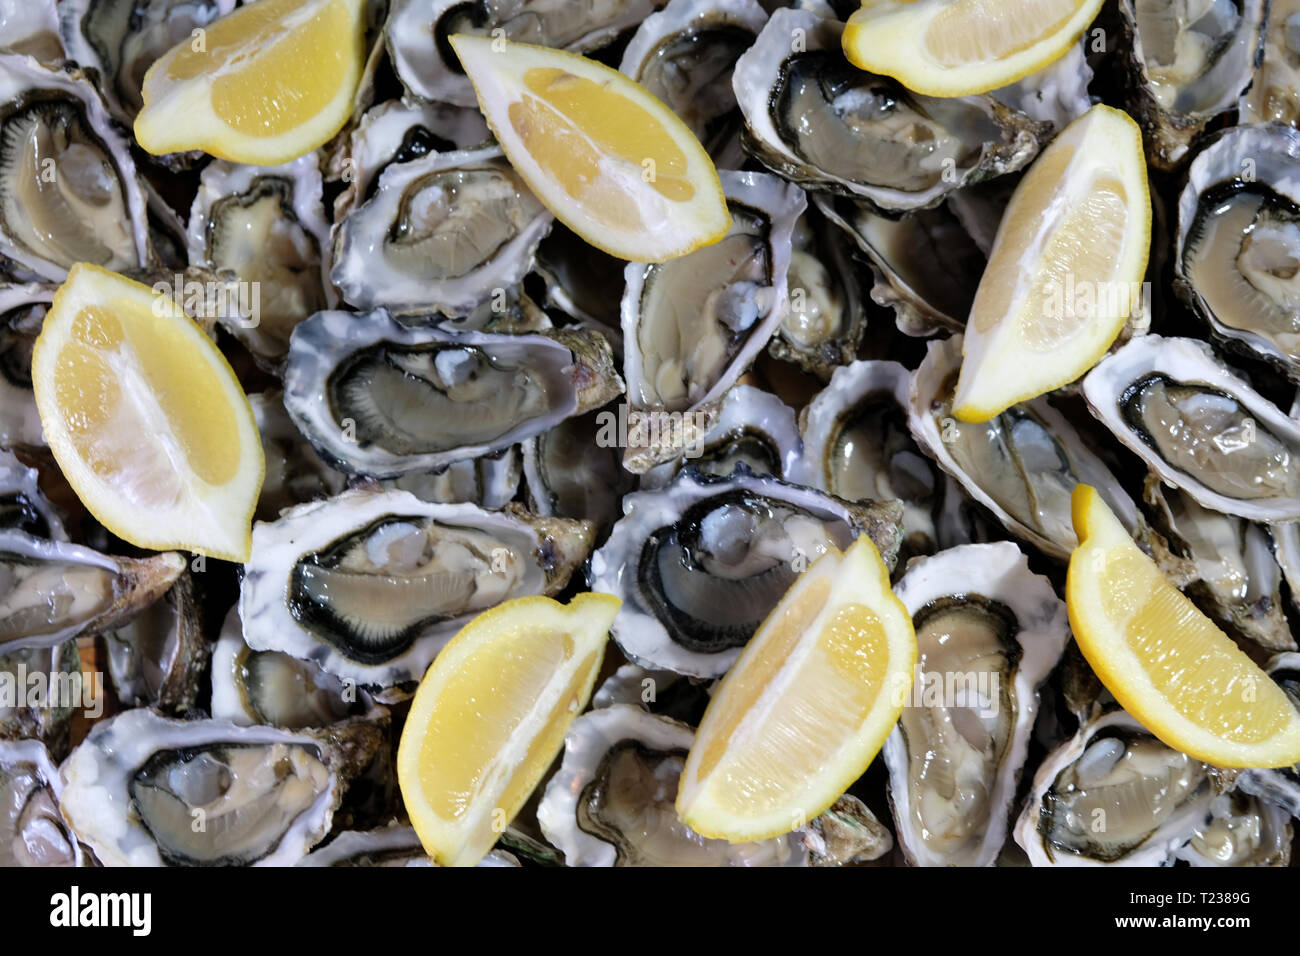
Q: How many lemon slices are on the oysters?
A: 8